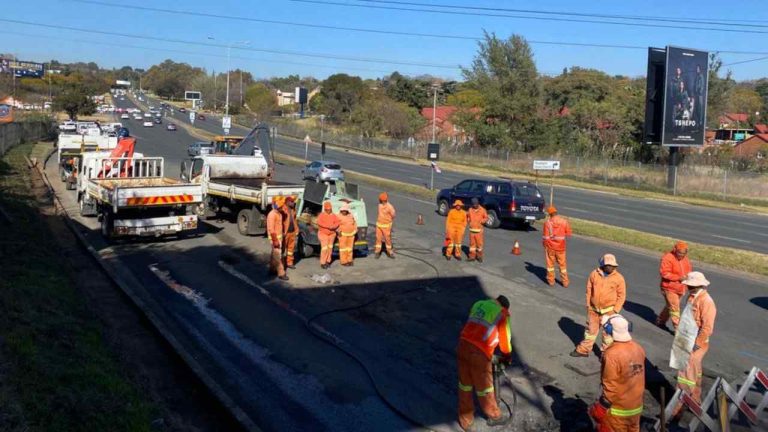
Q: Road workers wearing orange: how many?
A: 13